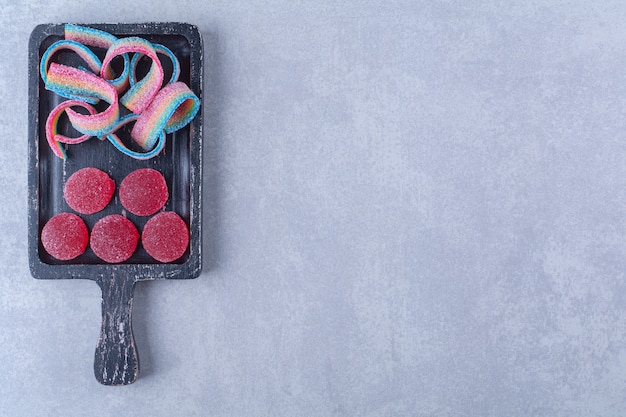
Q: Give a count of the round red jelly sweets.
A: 5